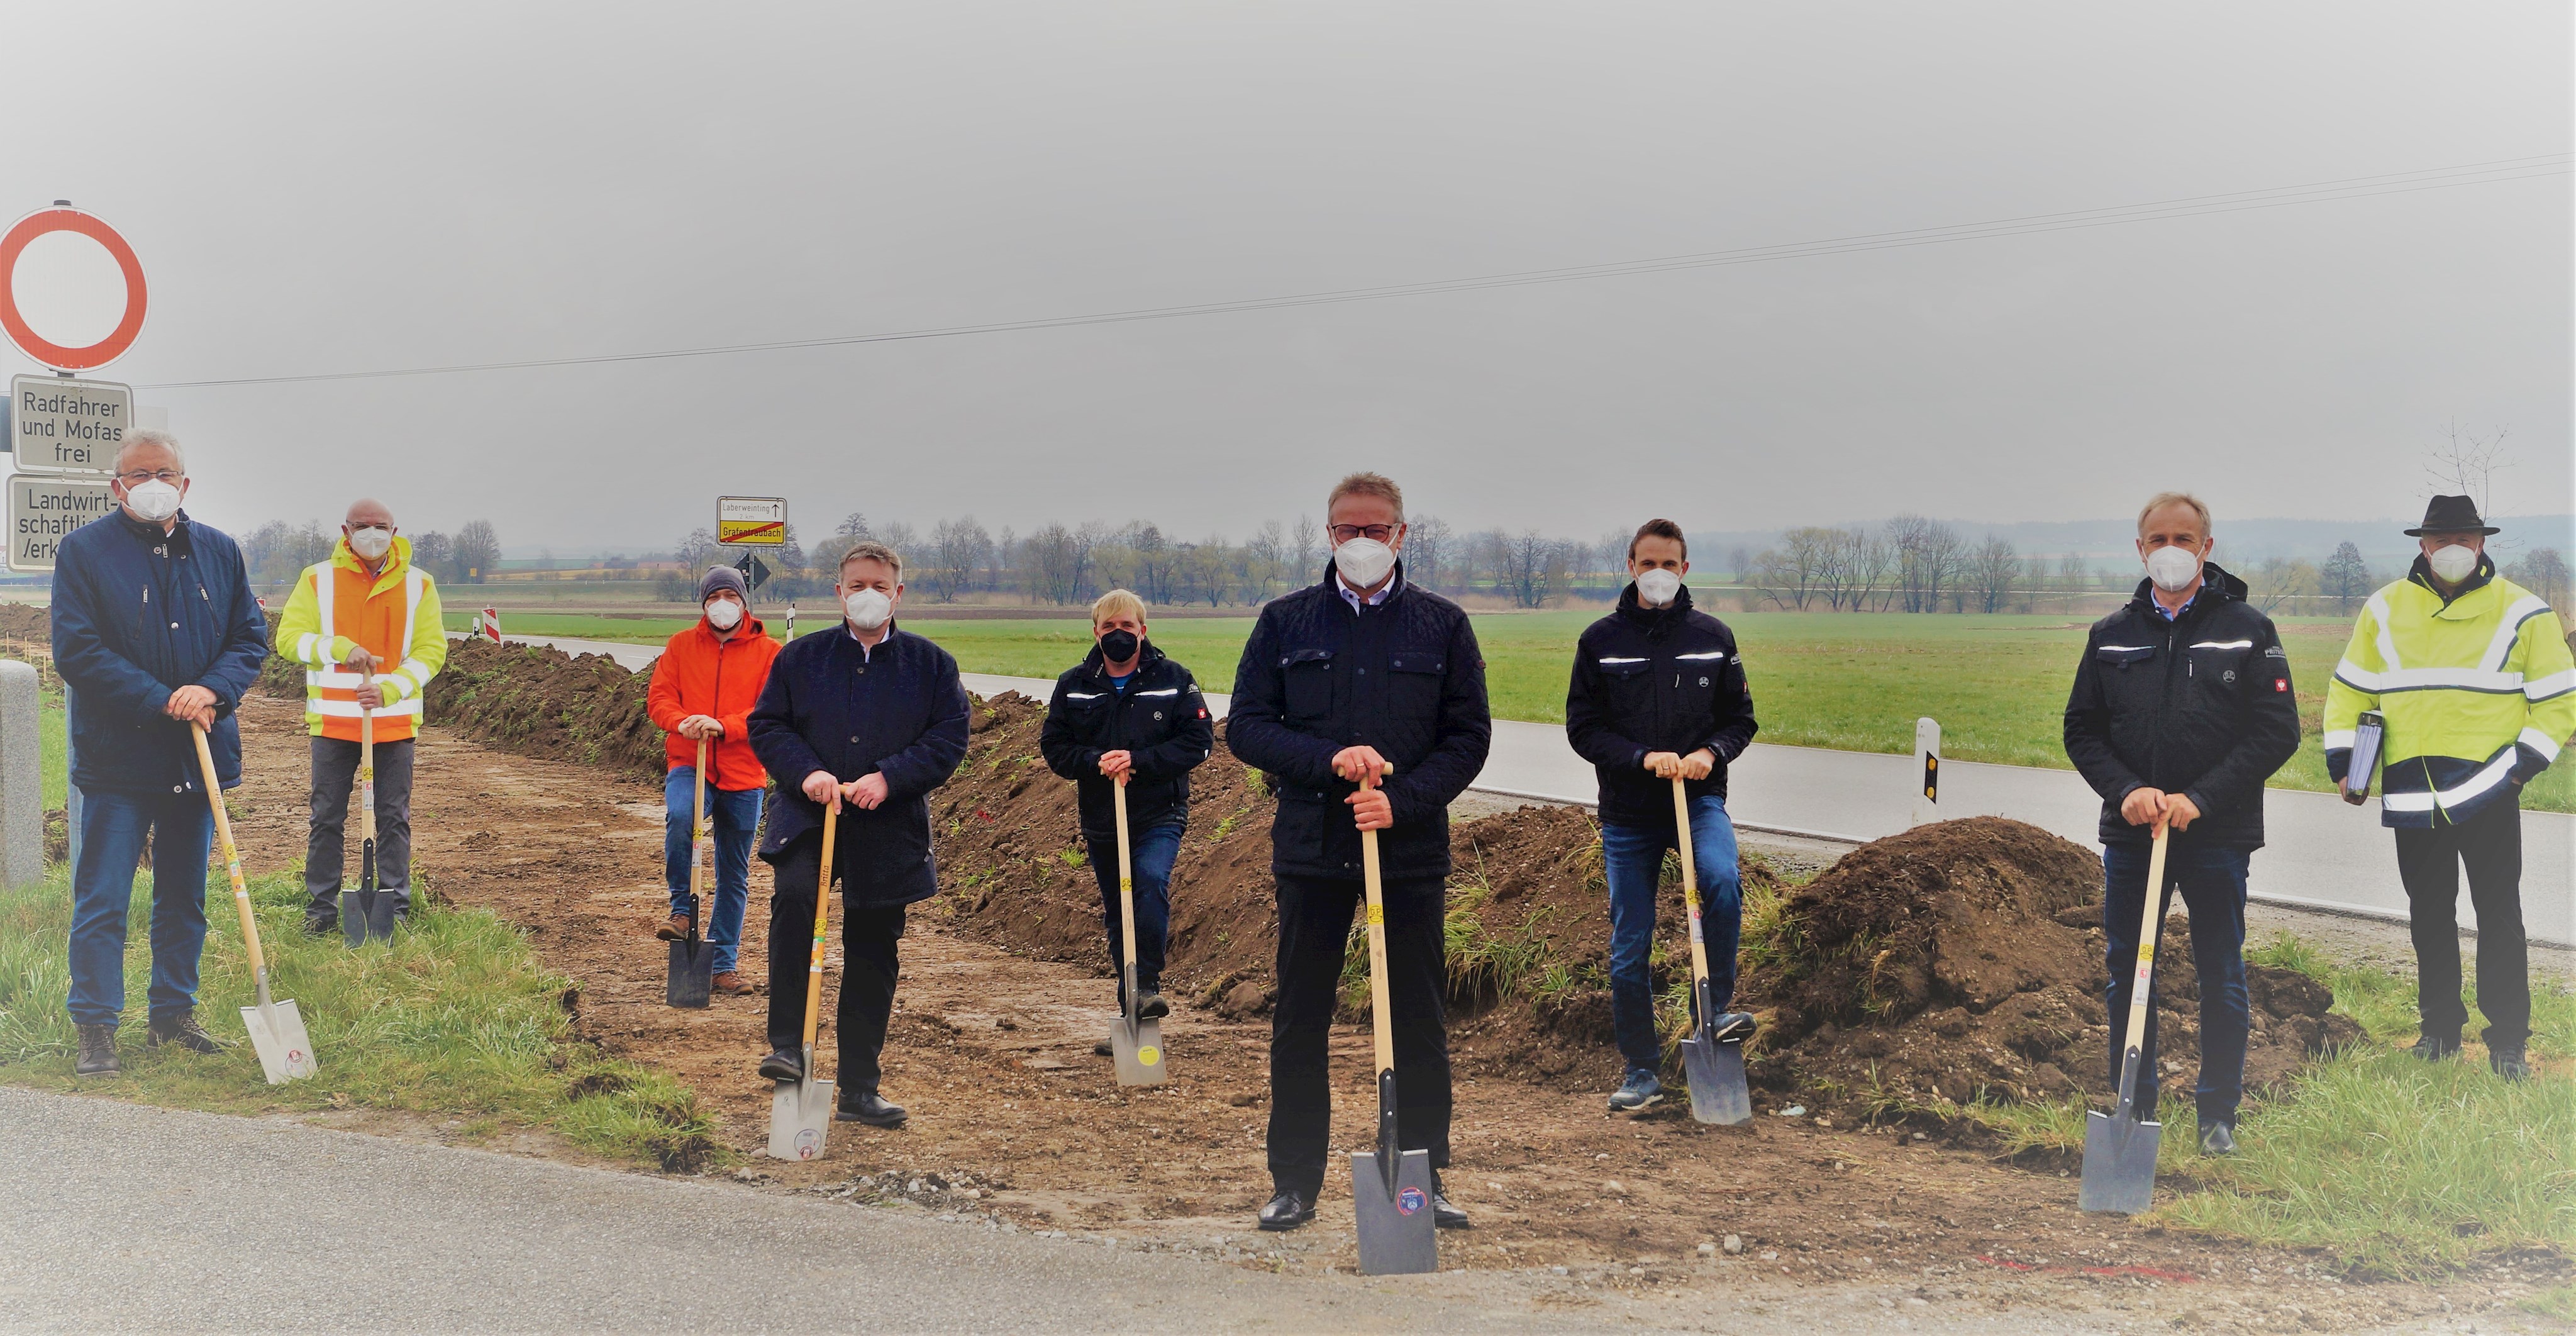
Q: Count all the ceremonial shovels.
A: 8